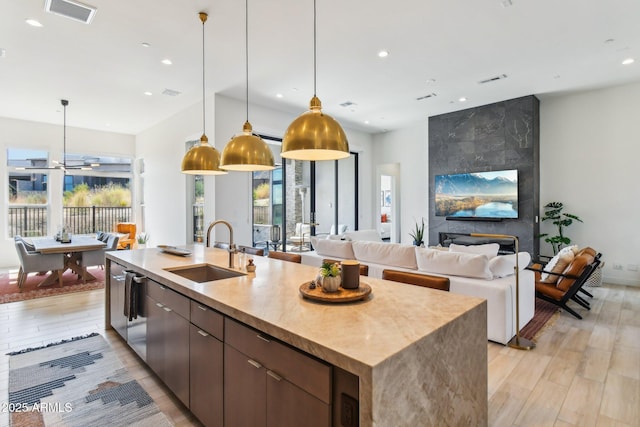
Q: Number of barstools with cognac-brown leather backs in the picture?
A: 5